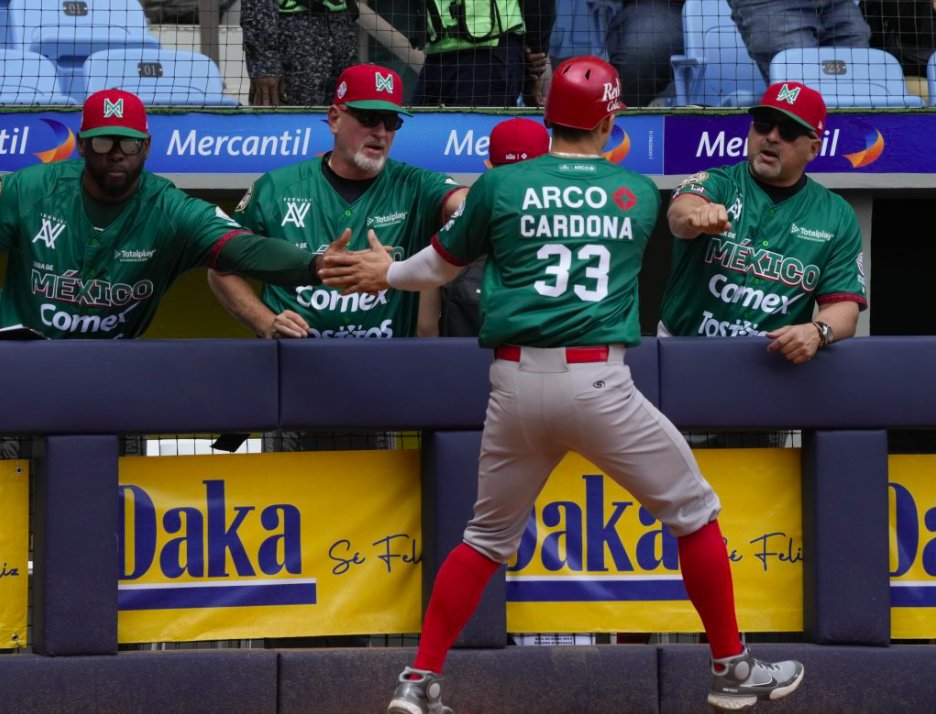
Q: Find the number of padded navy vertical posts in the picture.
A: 3